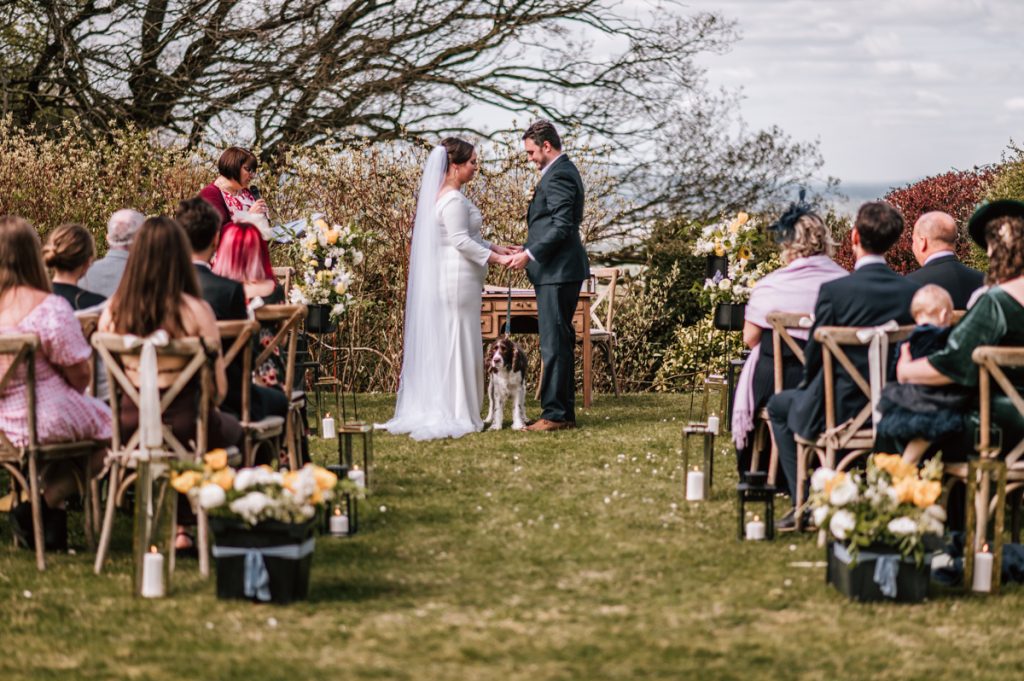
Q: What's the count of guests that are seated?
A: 11